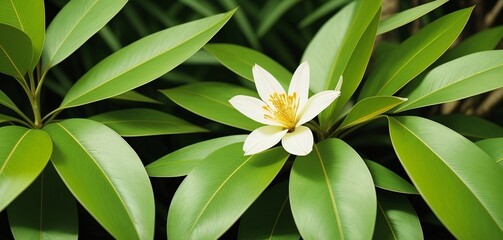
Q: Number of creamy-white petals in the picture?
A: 6